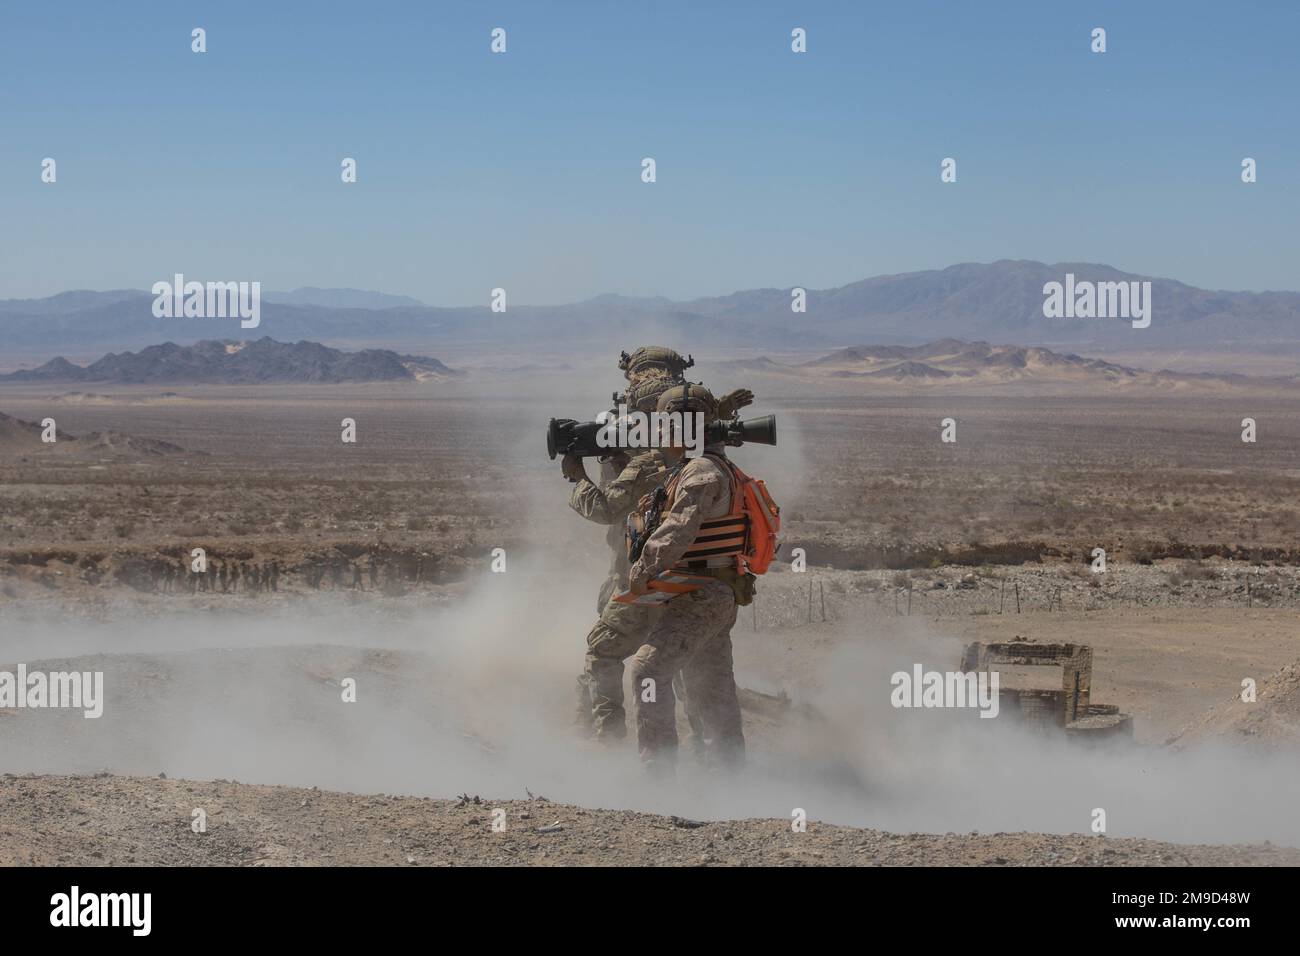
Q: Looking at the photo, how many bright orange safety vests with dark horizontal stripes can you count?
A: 1